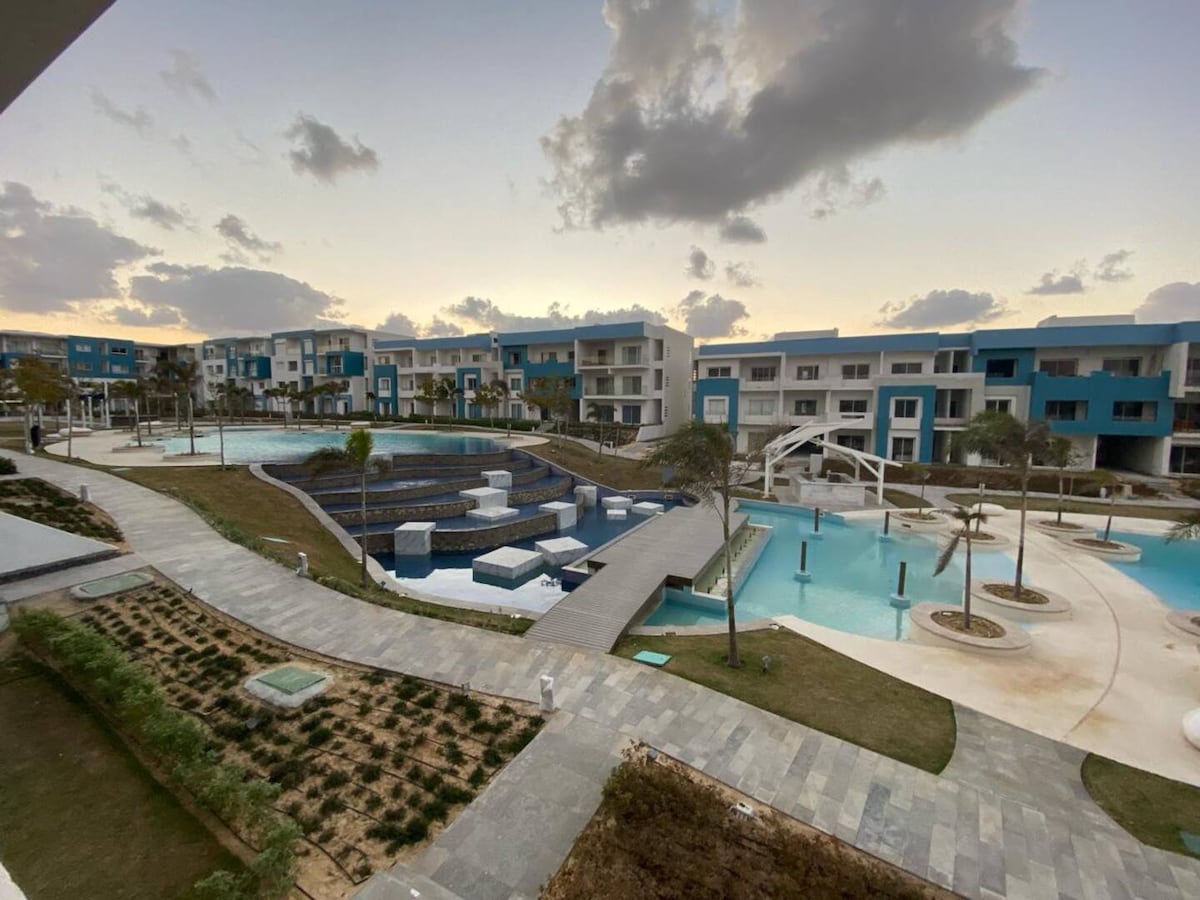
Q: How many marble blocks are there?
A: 11